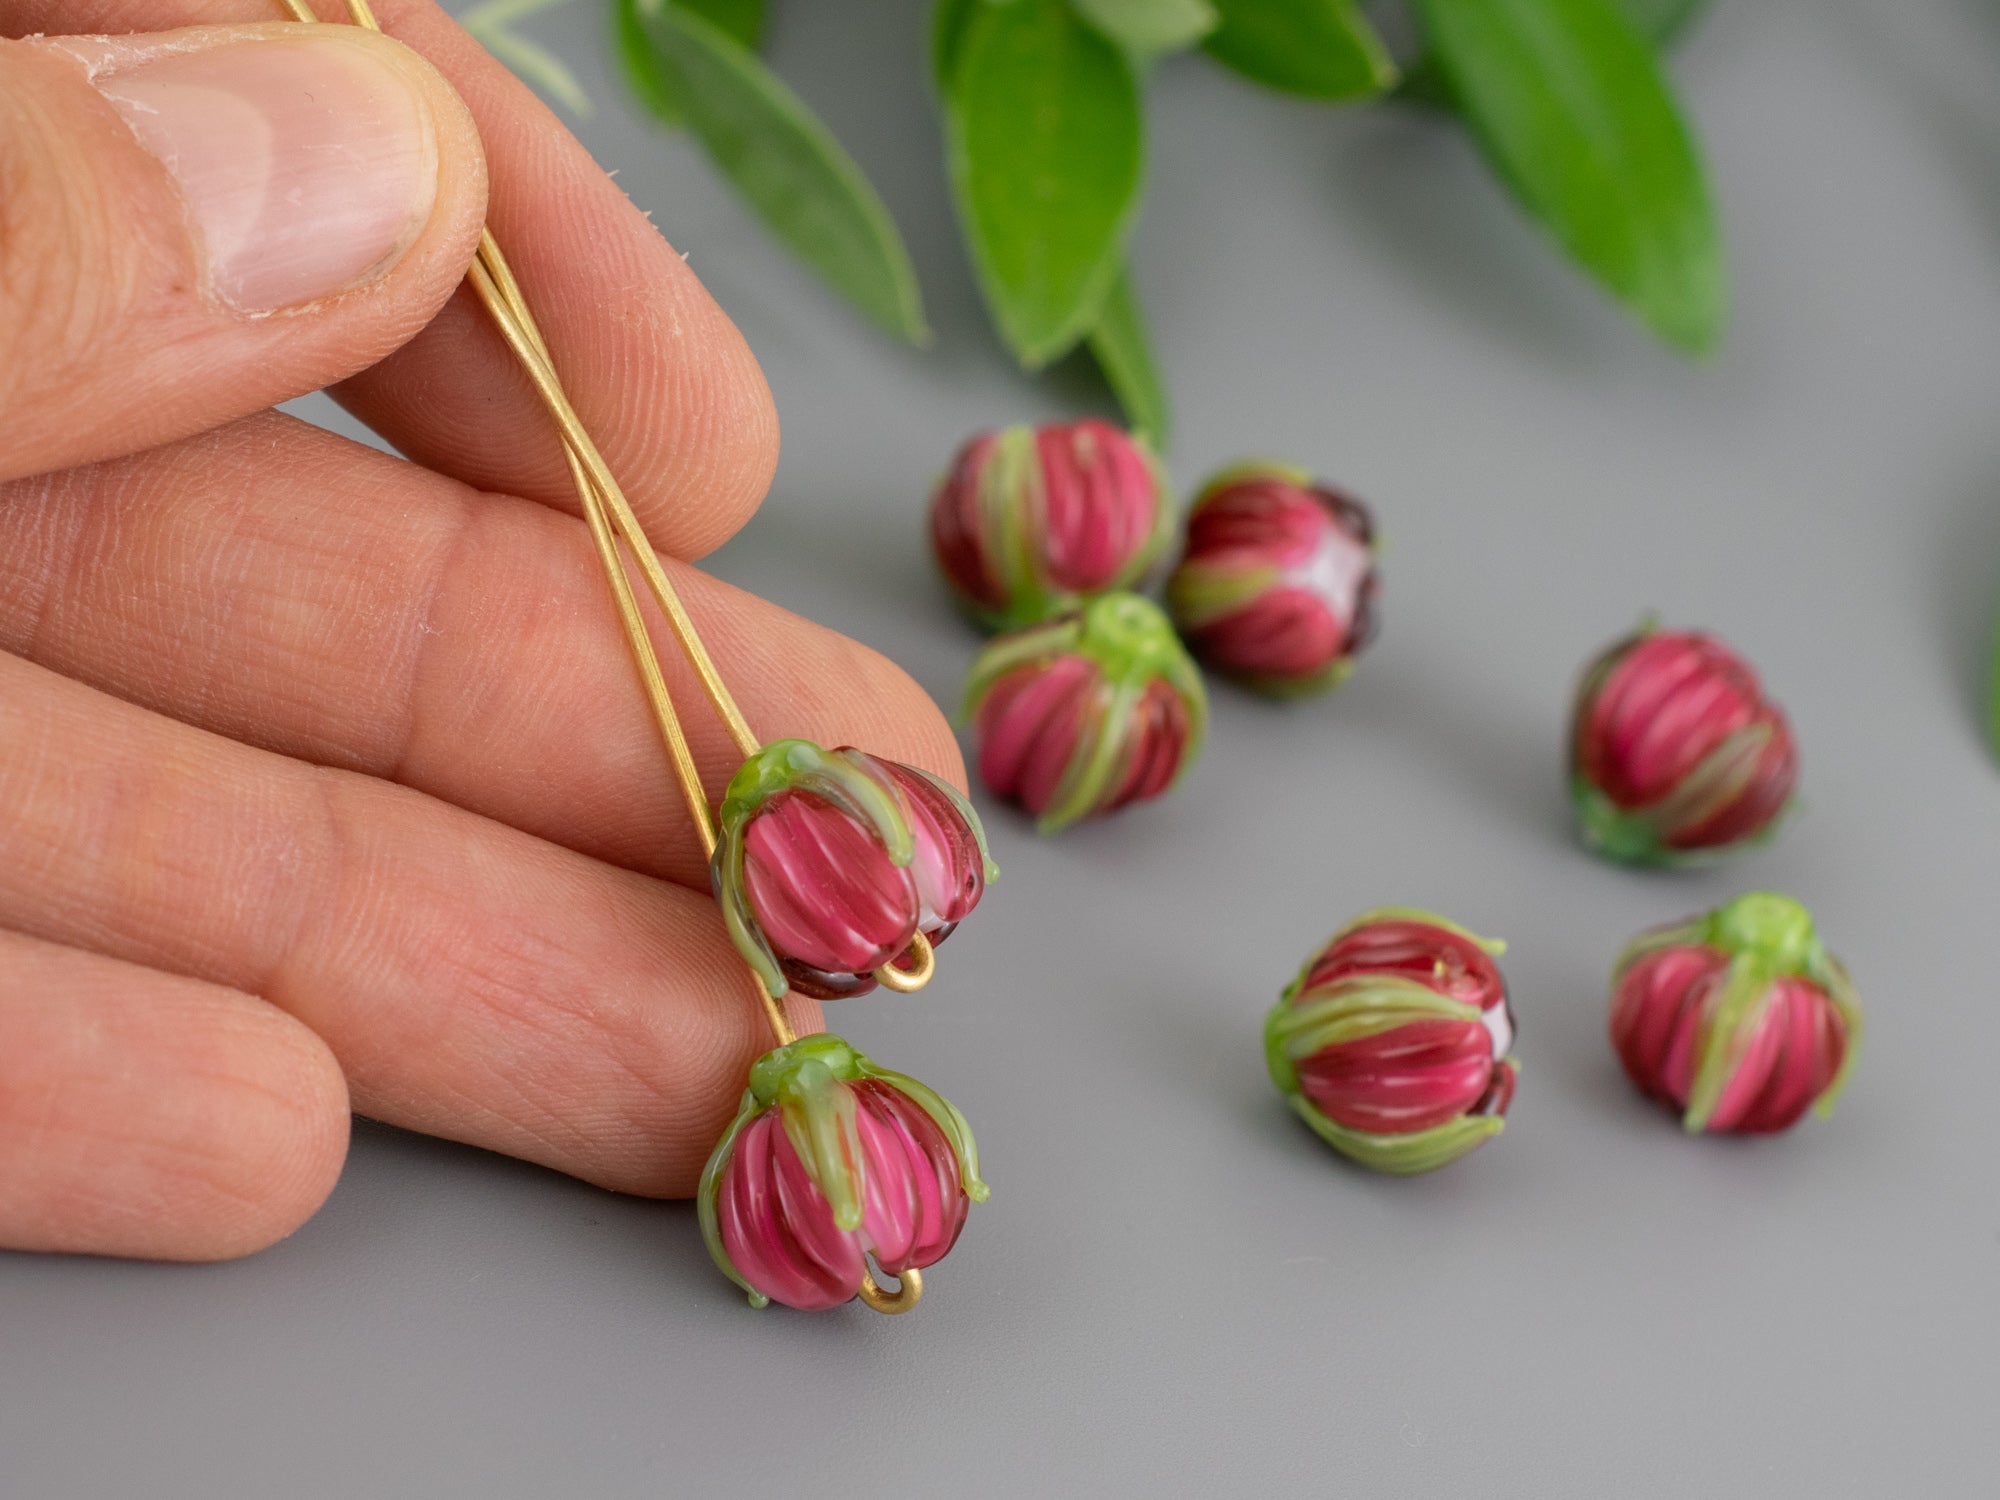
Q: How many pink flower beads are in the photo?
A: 8